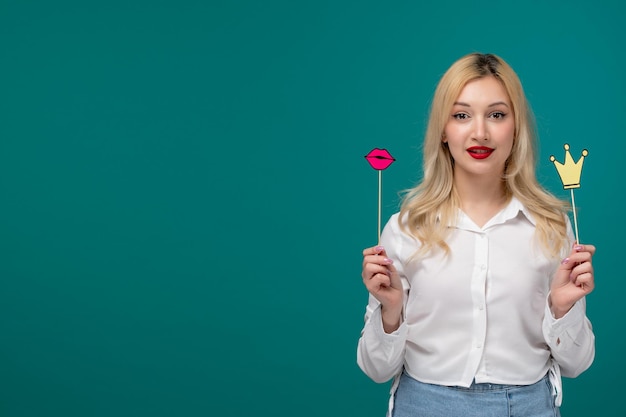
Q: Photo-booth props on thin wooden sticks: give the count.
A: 2